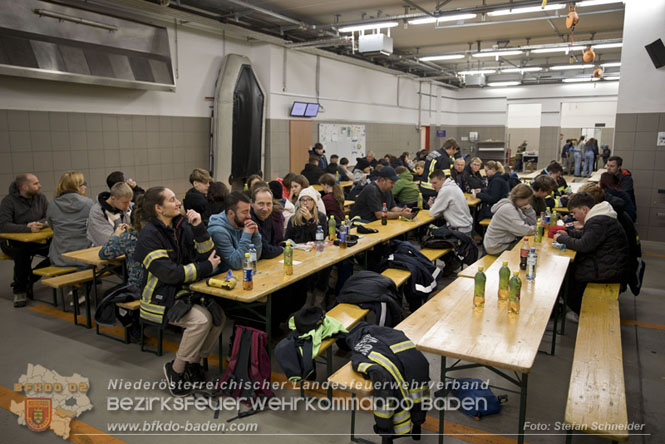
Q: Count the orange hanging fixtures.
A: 3